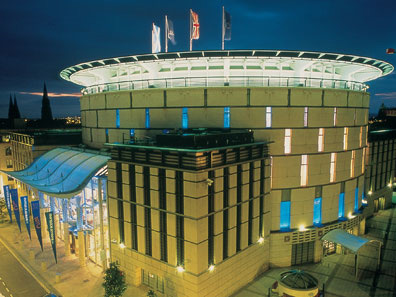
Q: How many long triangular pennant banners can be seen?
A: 5